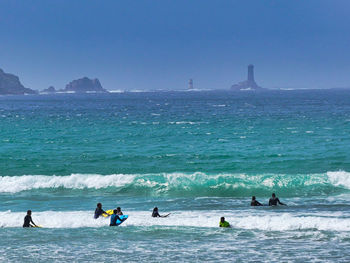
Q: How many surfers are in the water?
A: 8